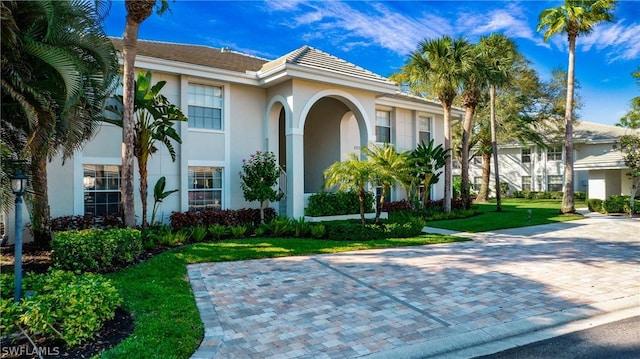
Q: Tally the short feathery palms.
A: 2